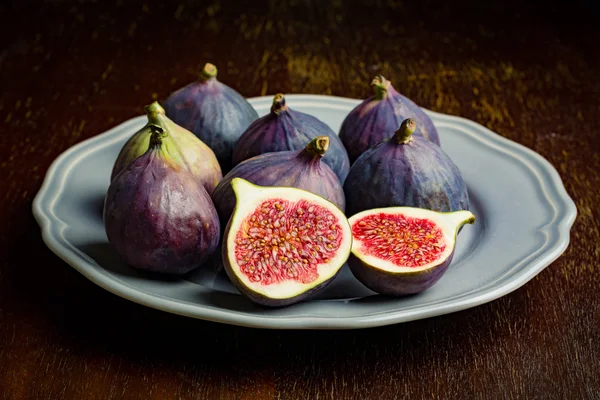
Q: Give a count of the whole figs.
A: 7